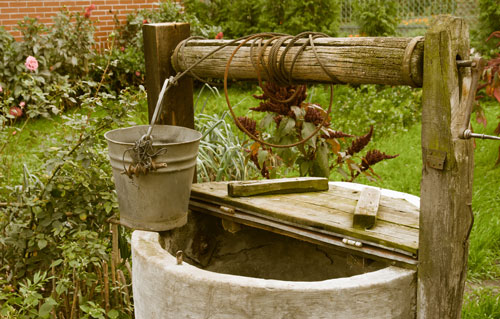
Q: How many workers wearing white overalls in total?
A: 0